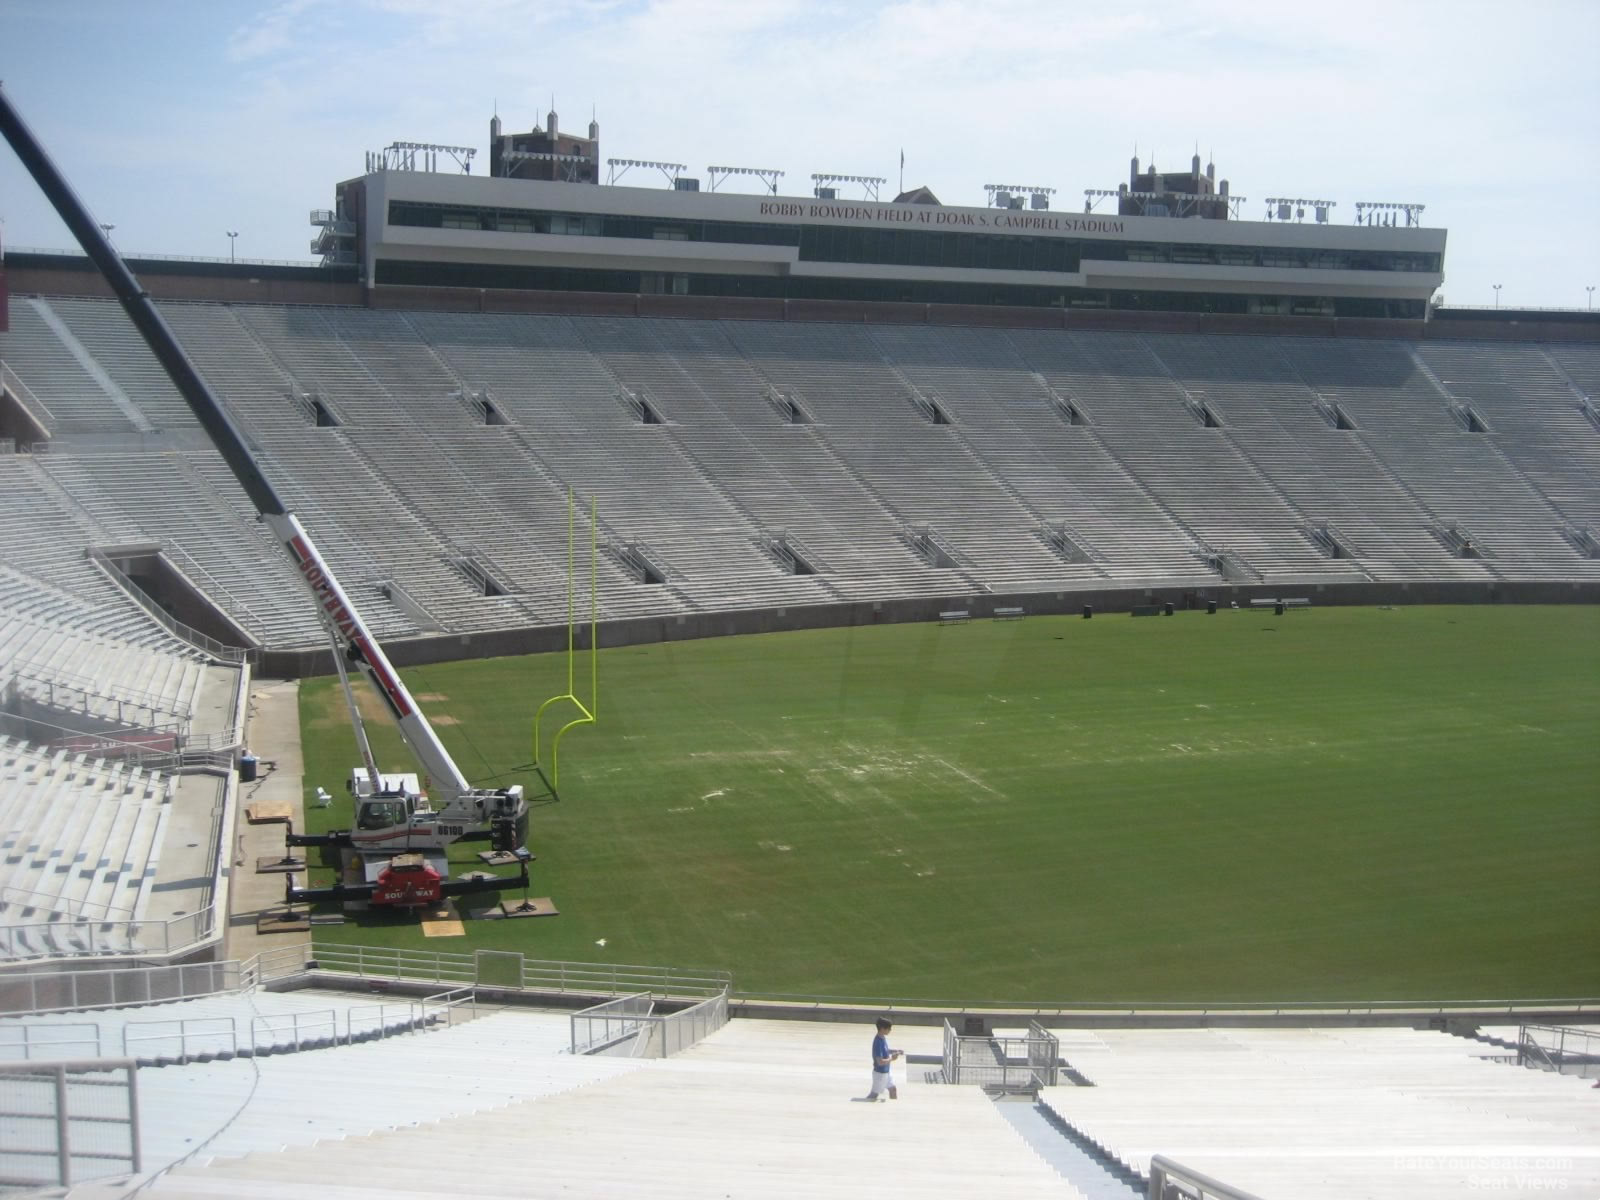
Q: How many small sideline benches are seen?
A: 4